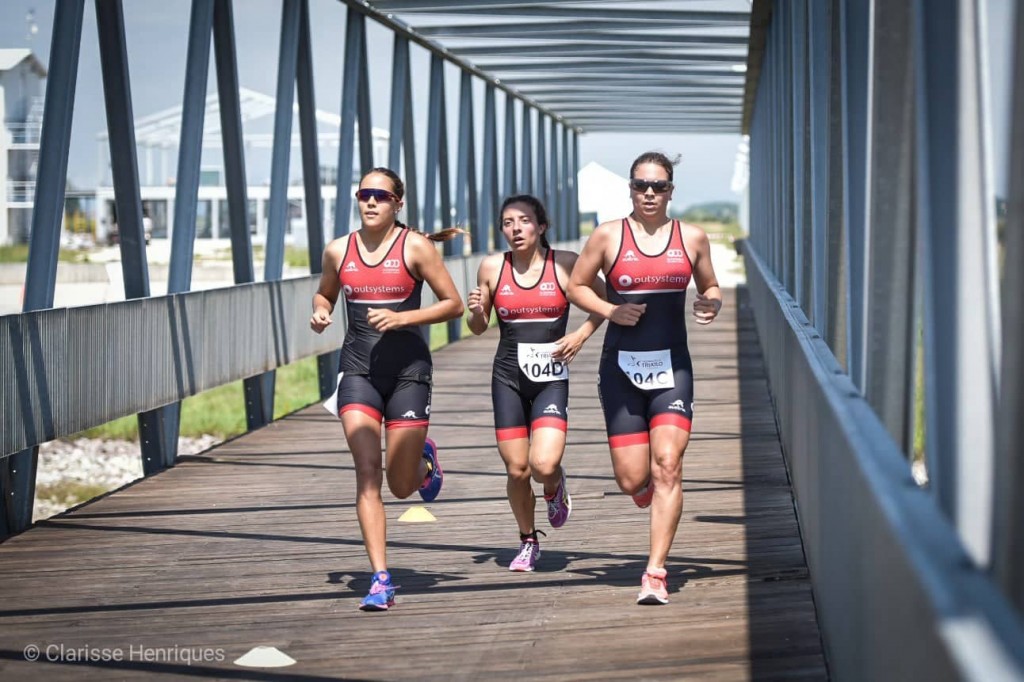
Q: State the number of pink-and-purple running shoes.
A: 2